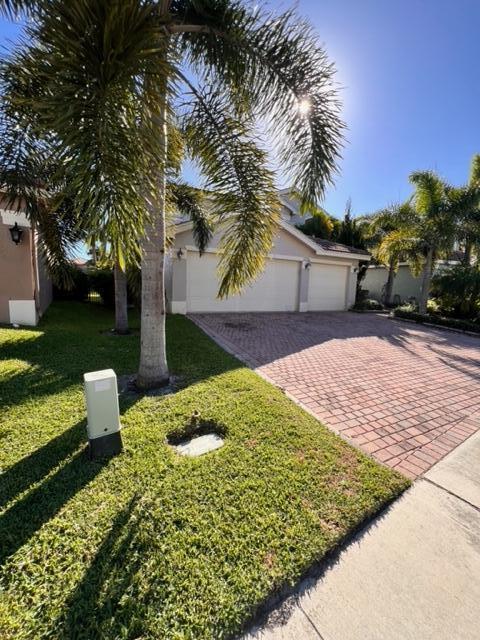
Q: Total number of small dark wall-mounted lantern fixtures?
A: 4